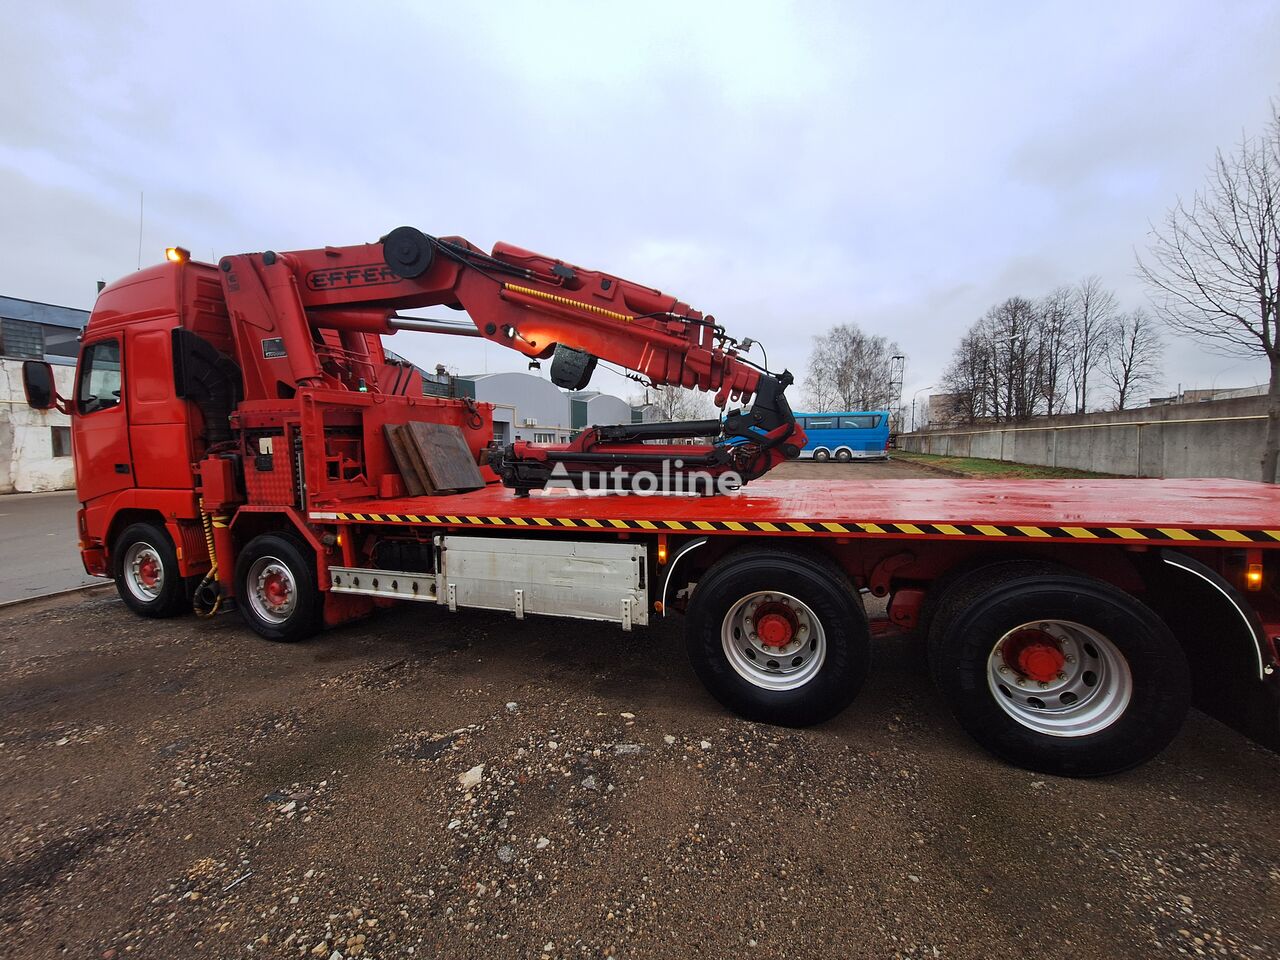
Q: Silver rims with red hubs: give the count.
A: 4